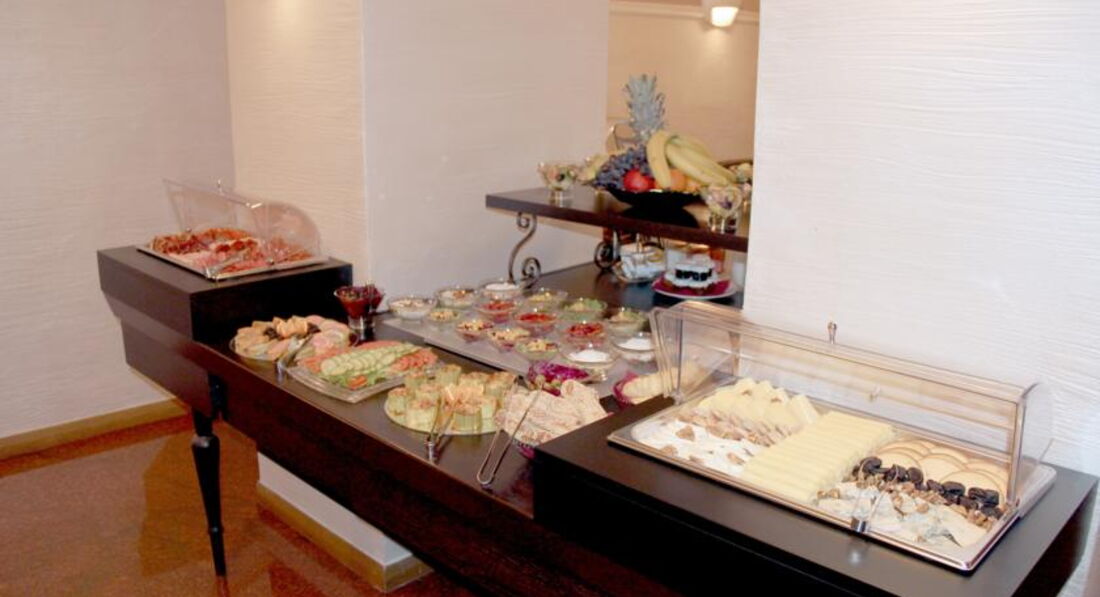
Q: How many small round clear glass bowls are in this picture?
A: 15